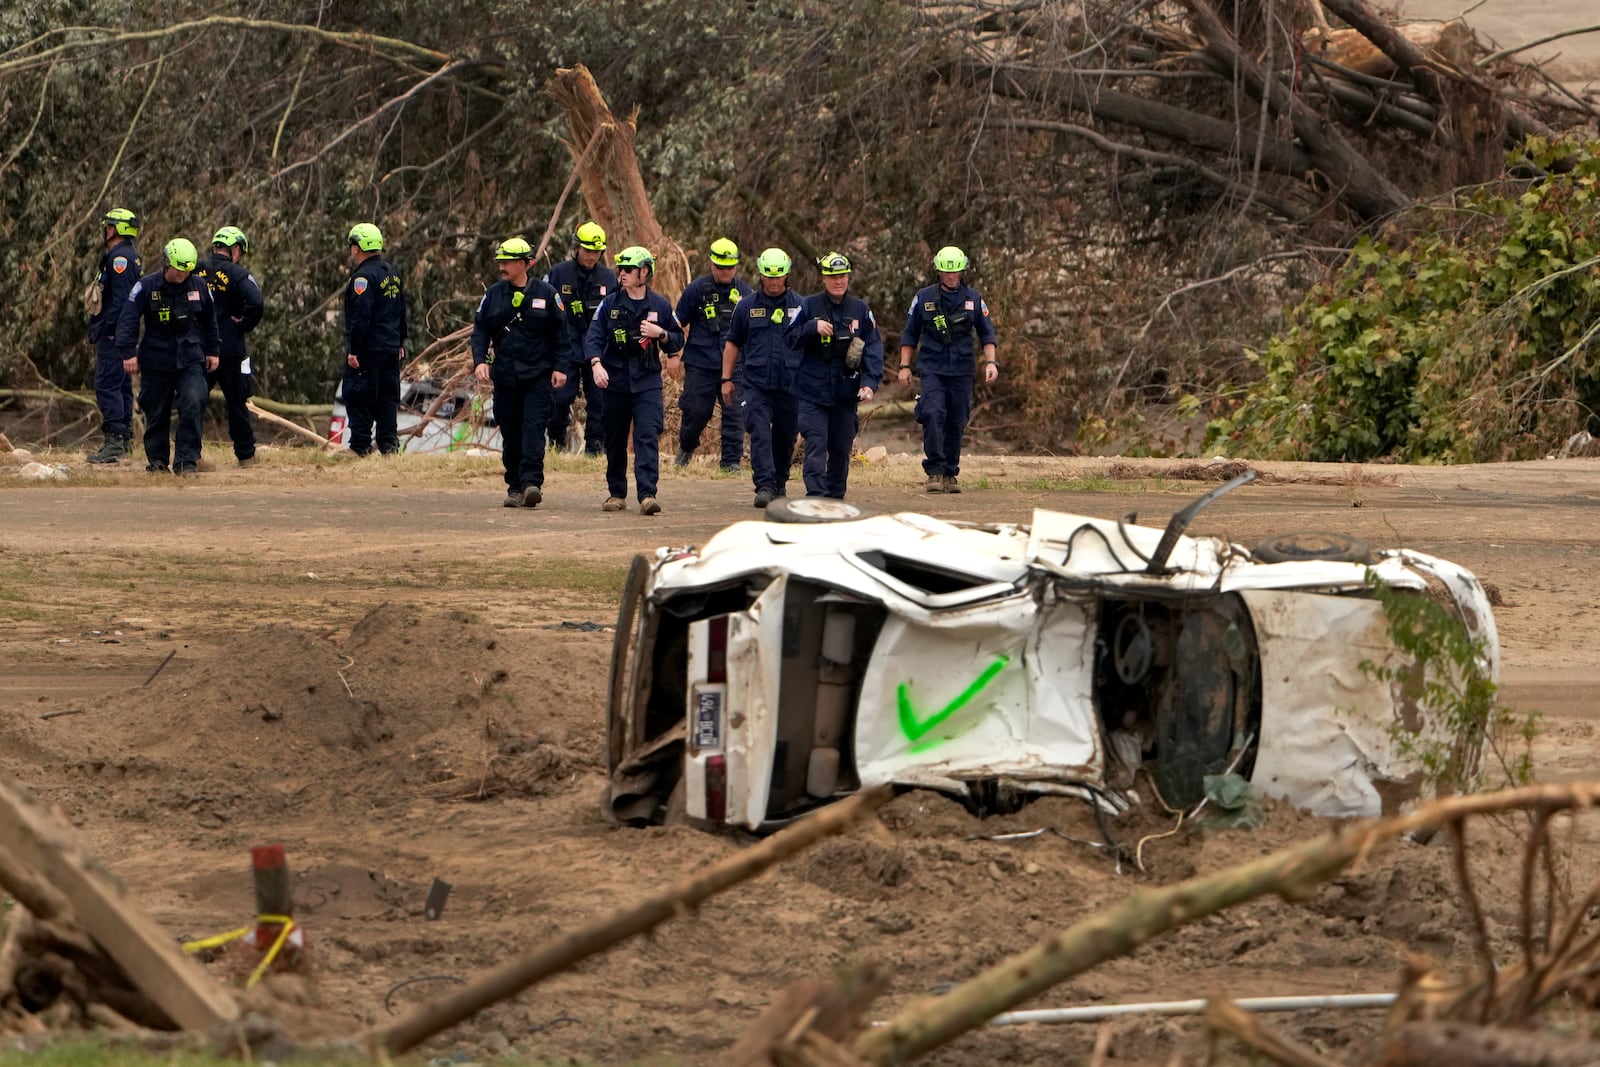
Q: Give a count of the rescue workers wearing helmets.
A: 11